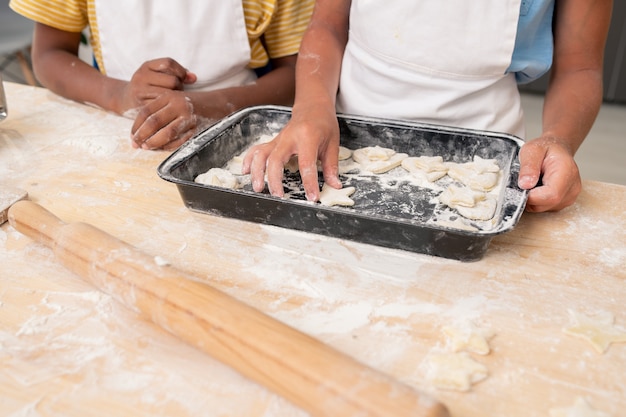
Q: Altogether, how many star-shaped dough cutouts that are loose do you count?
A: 4